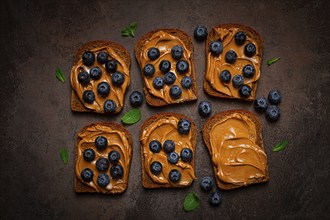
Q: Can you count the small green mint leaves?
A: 7